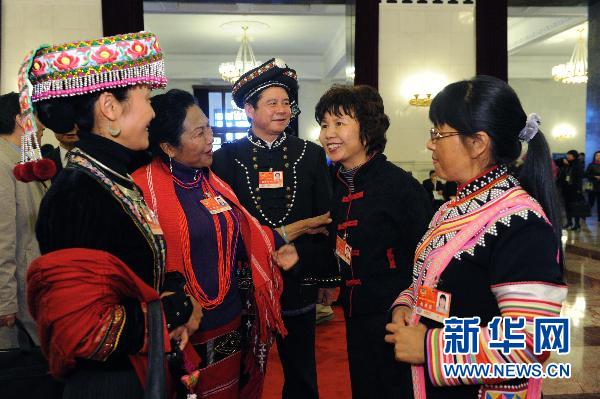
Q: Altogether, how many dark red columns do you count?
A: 3